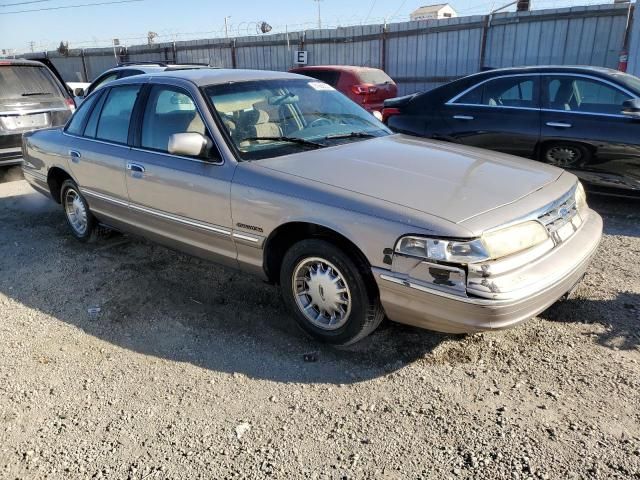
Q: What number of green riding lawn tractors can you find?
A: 0